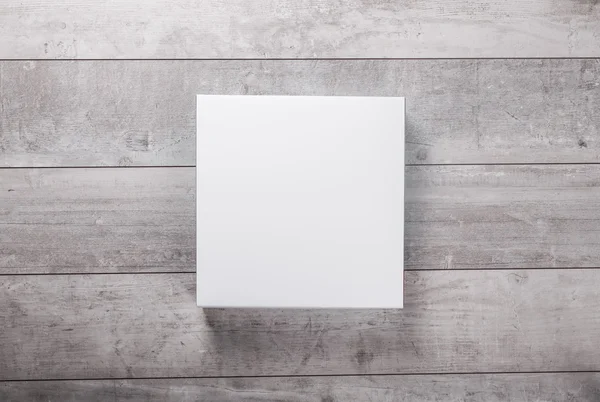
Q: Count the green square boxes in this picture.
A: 0